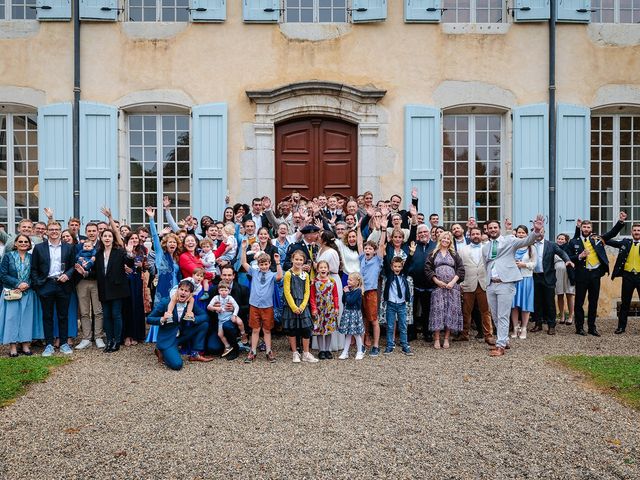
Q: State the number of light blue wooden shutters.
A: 14